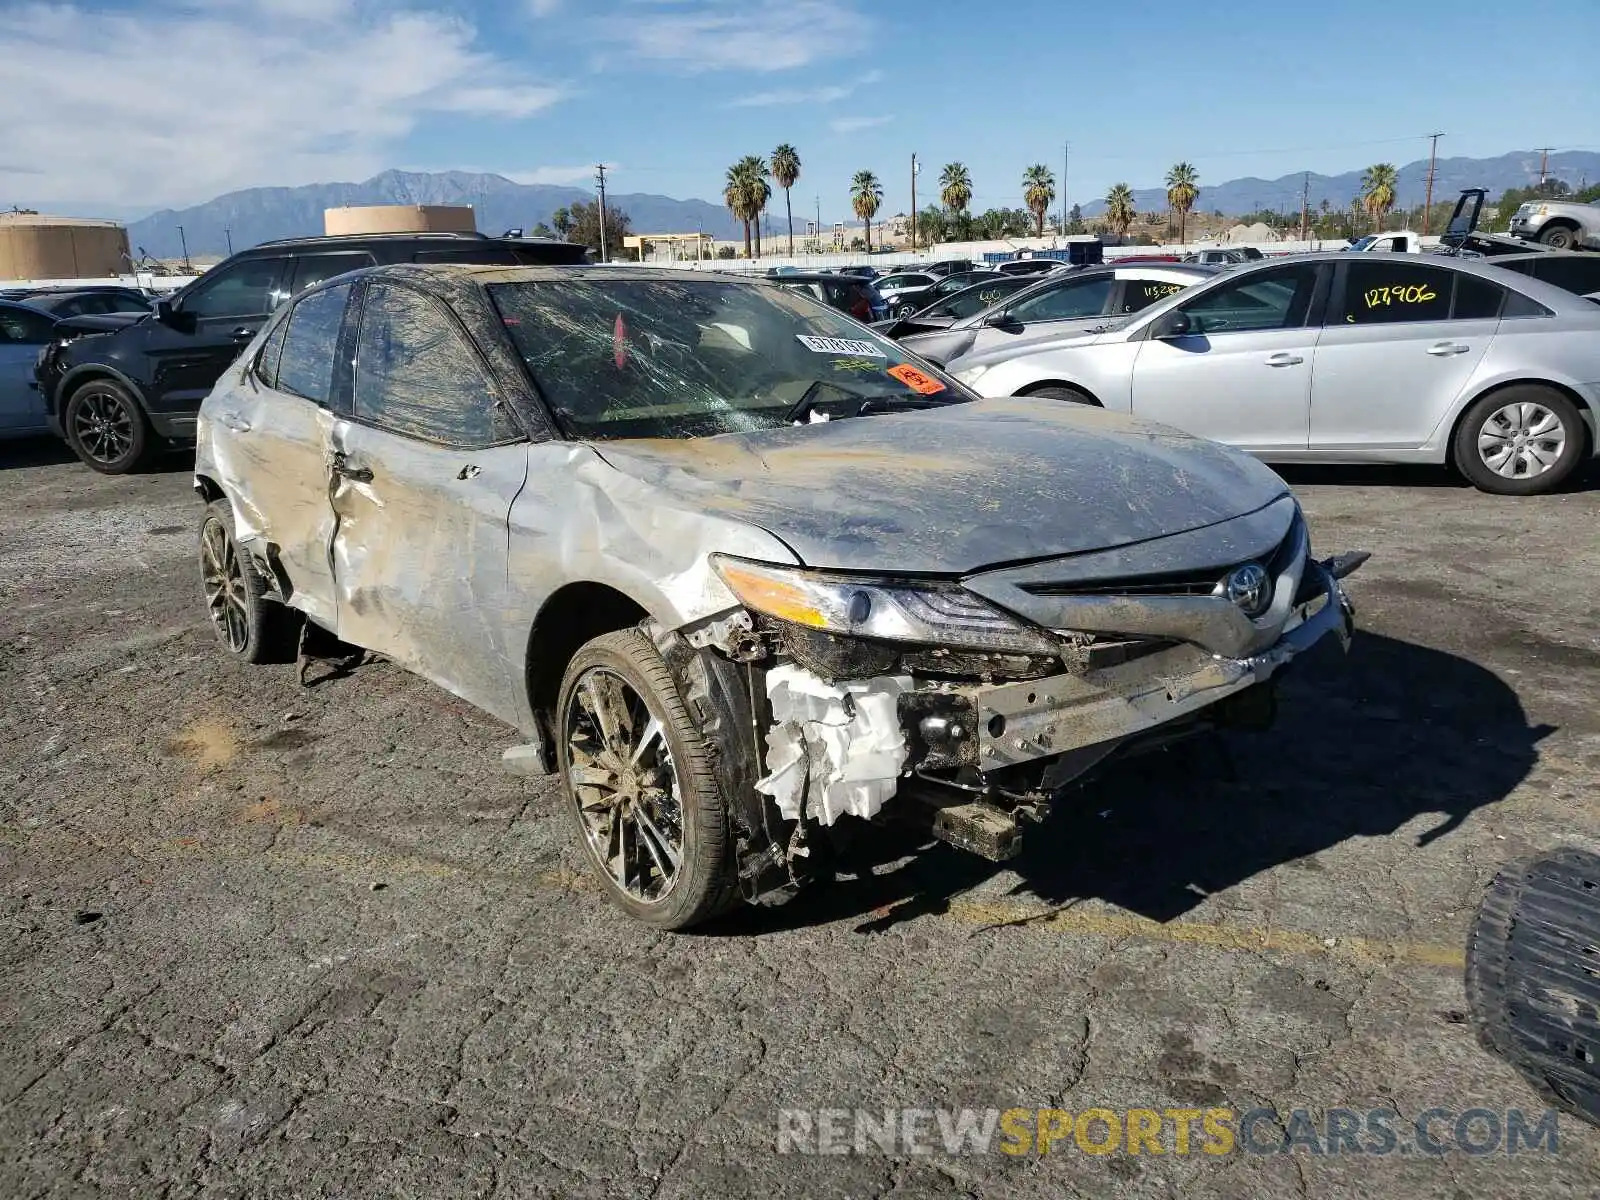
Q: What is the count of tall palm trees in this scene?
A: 9